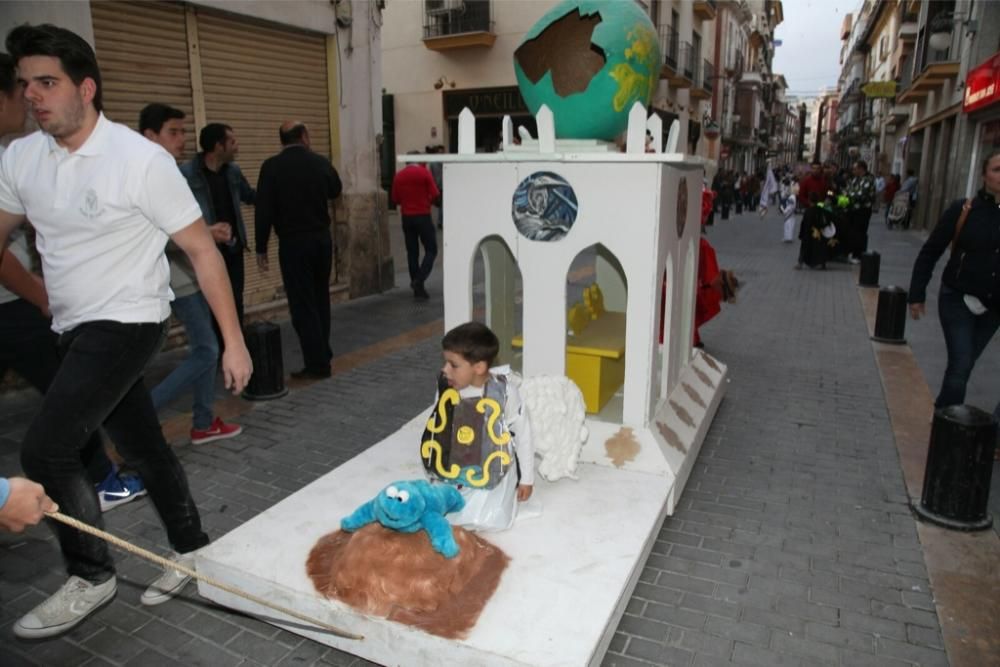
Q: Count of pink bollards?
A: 0